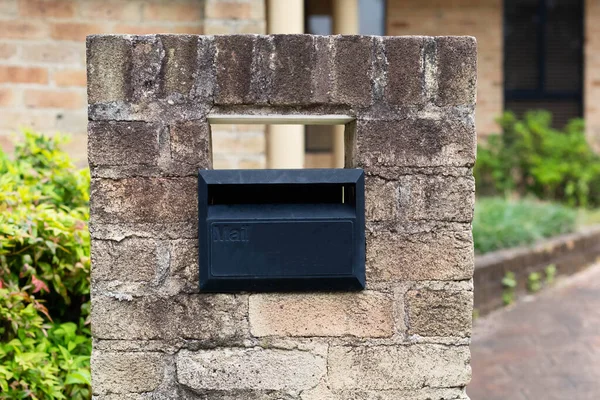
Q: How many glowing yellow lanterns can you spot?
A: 0